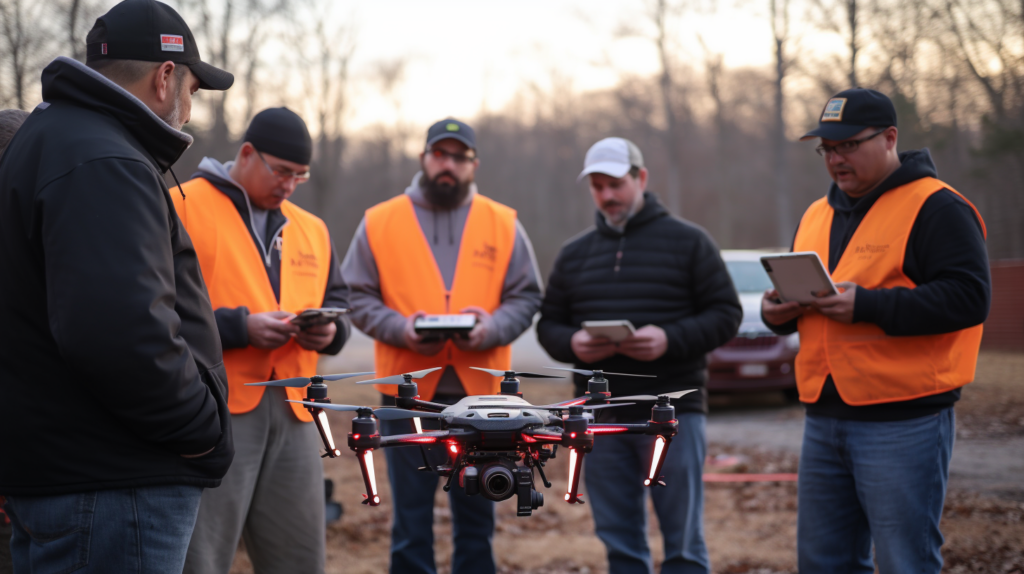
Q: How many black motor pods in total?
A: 7